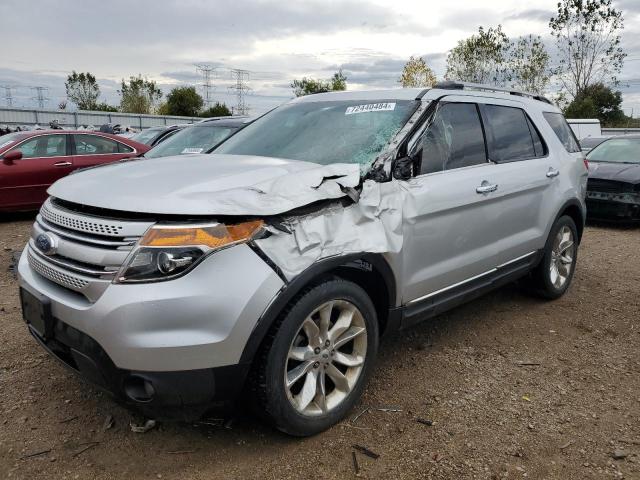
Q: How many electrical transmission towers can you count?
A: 4